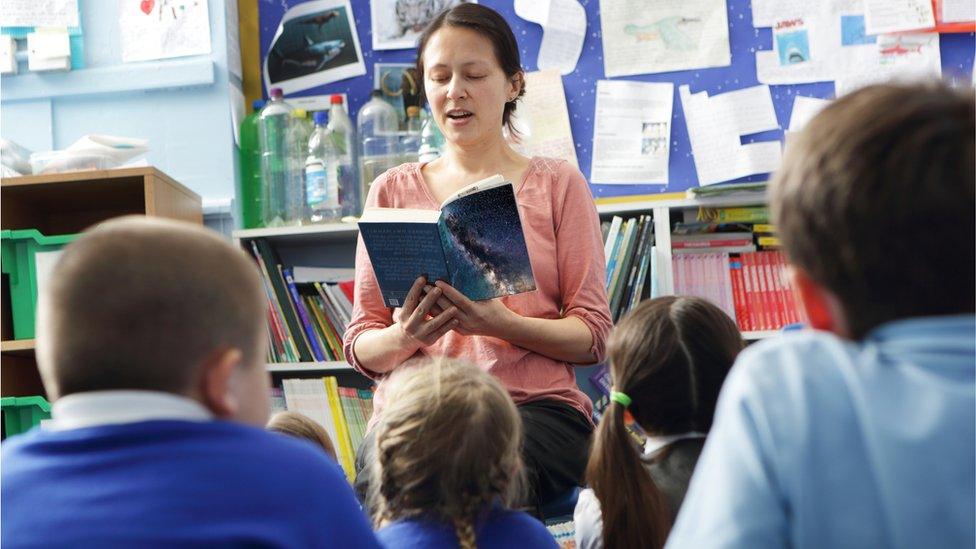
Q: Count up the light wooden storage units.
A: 1